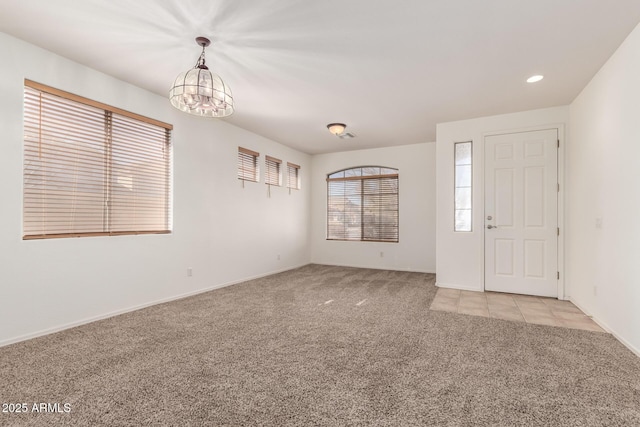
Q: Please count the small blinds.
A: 3